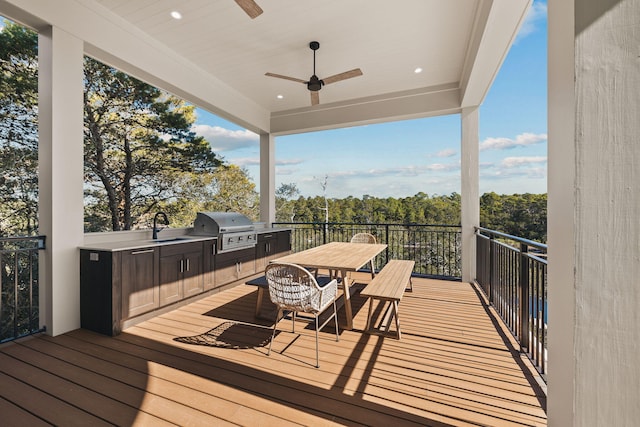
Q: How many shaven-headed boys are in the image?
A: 0